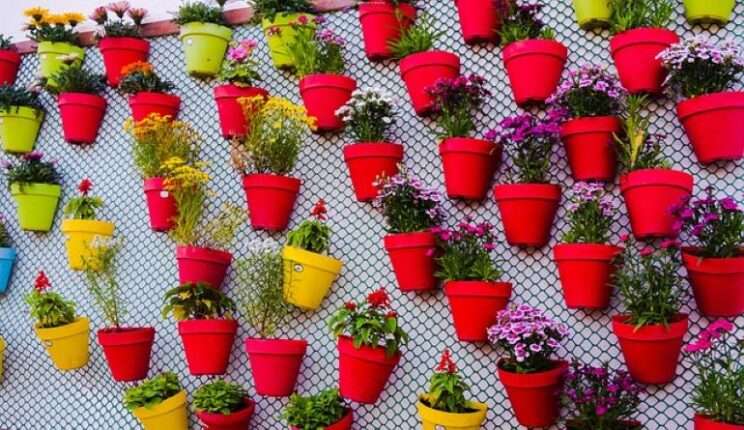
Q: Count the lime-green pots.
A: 7